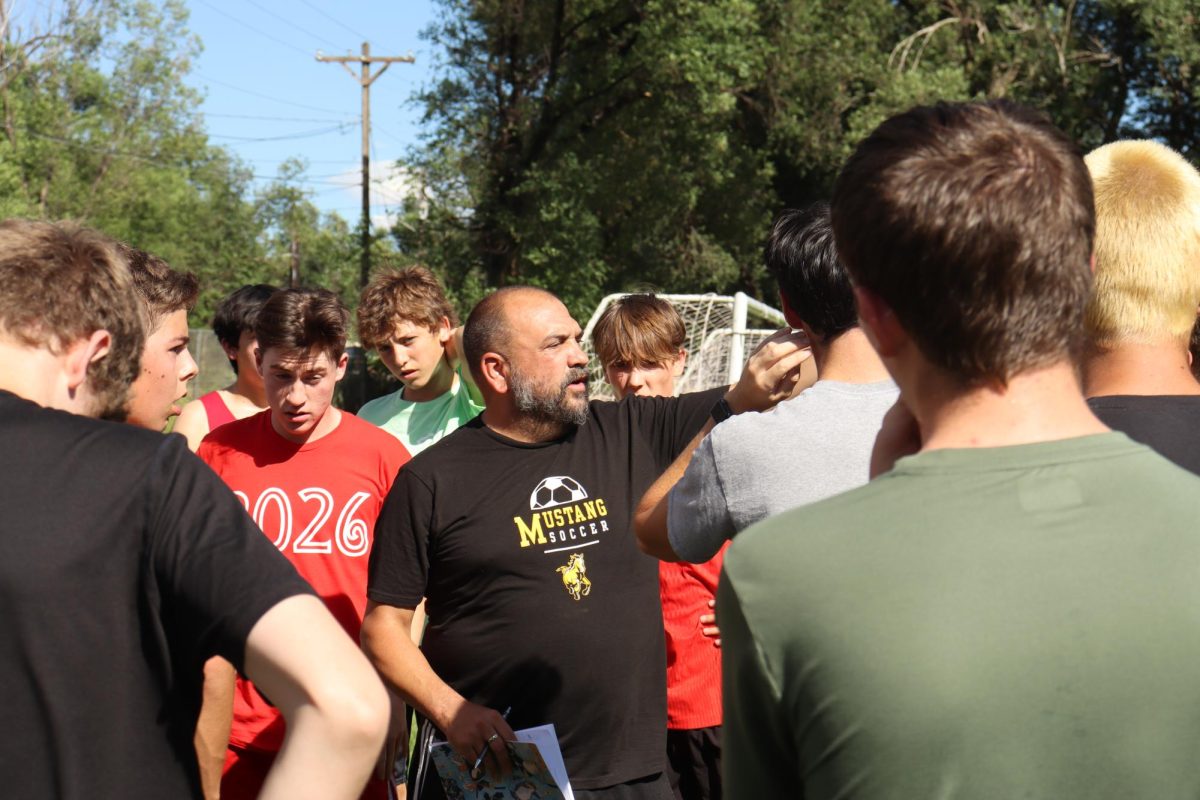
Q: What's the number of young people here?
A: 9